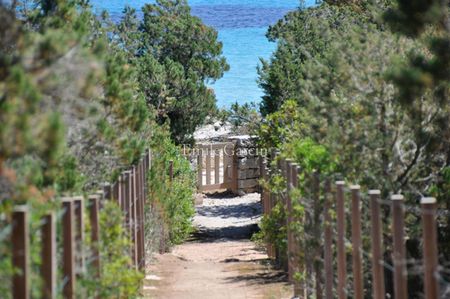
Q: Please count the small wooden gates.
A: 1